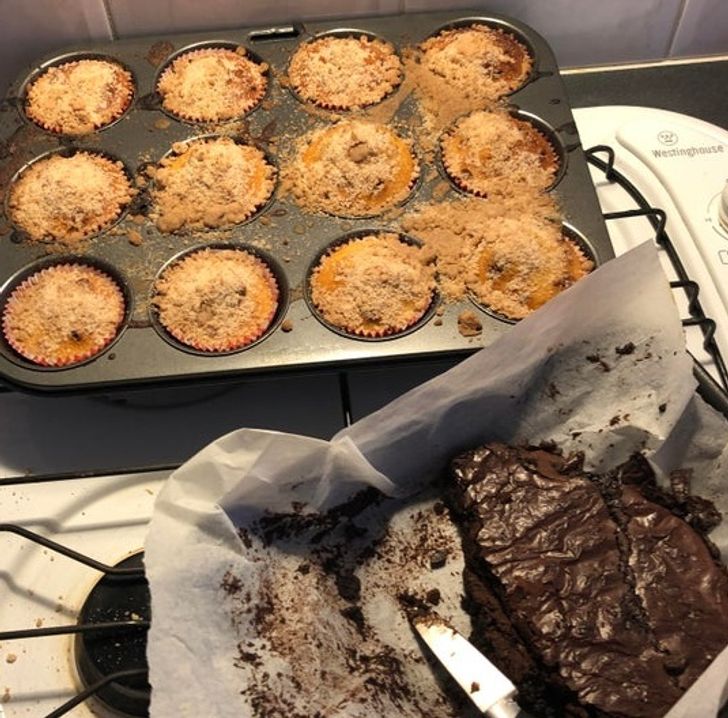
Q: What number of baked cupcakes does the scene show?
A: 12